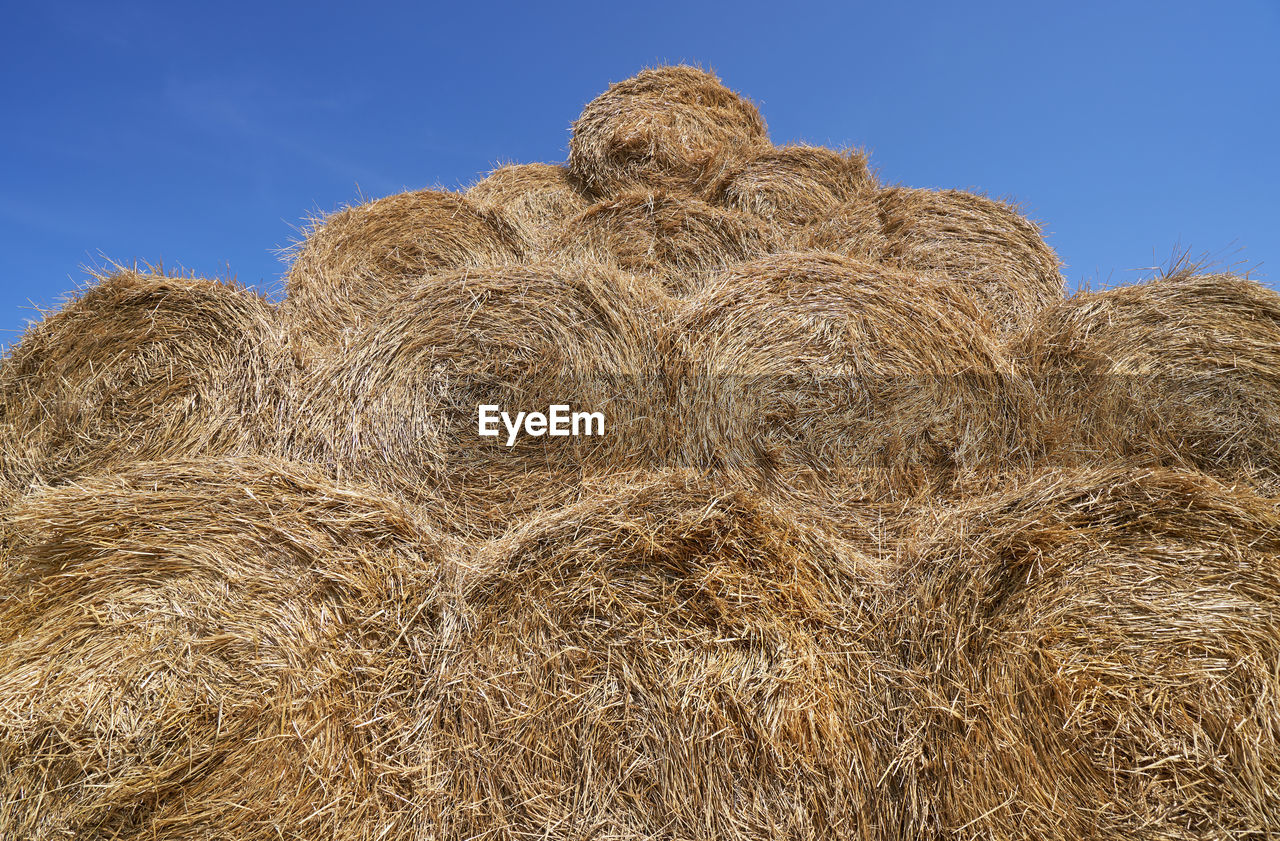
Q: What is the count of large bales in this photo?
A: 13